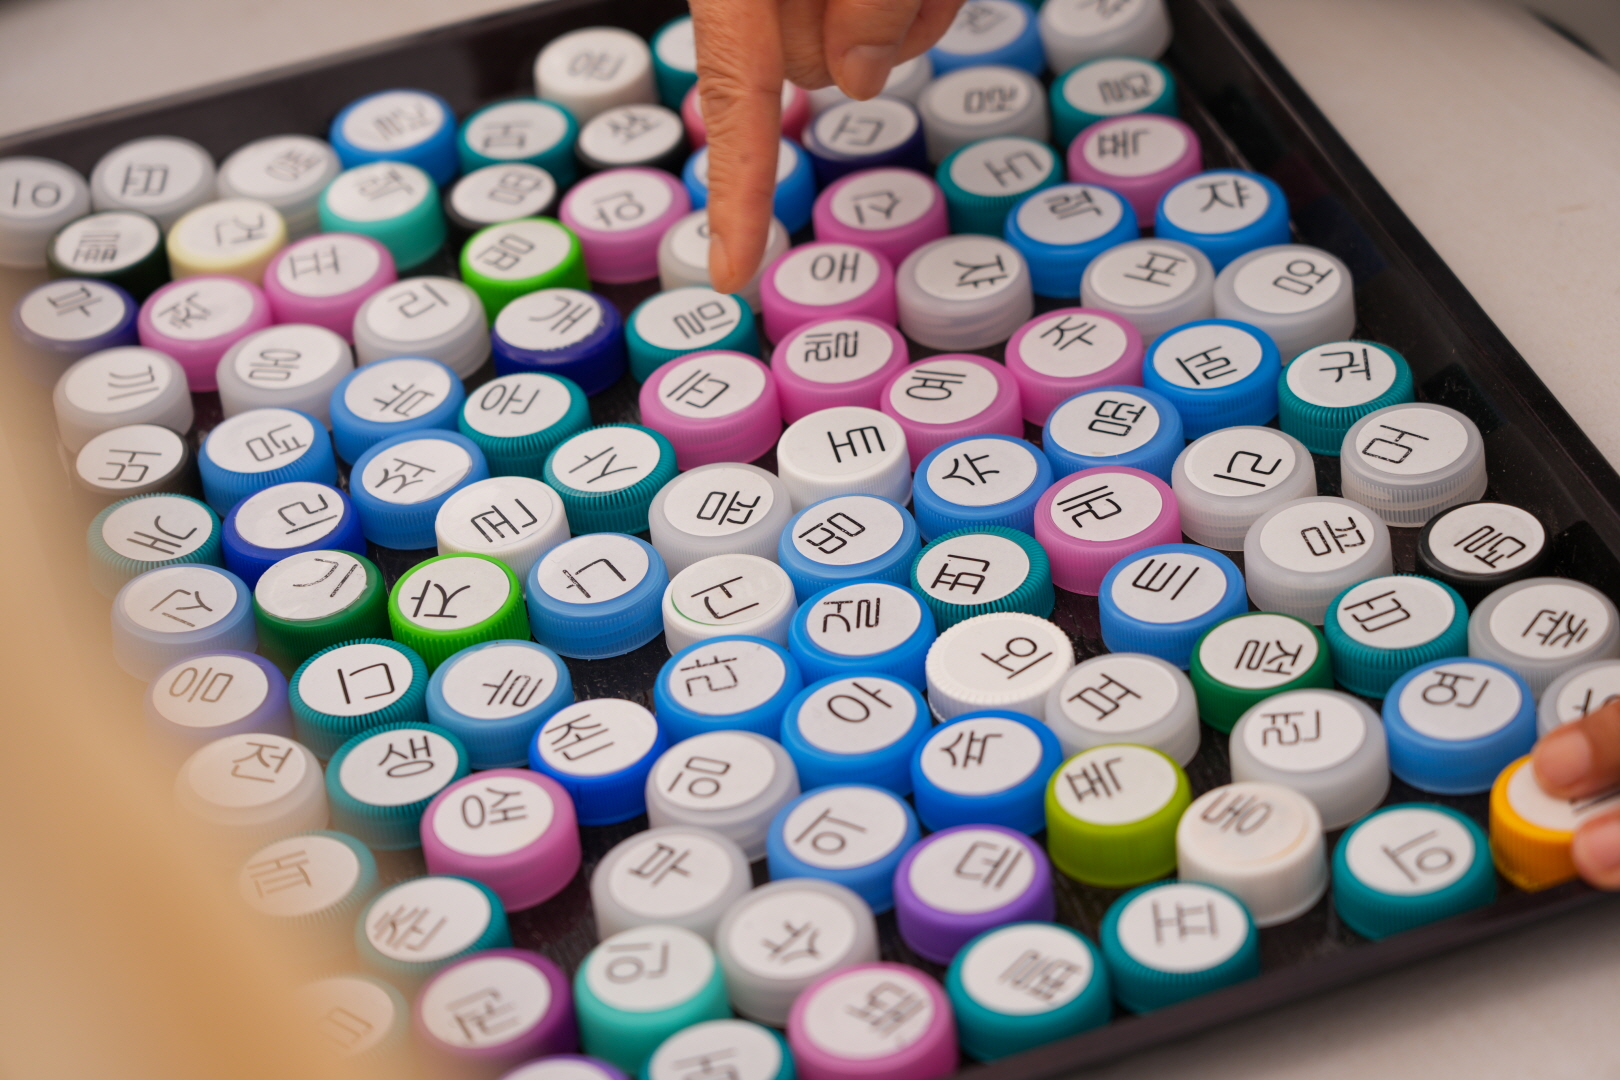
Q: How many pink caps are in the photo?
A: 14